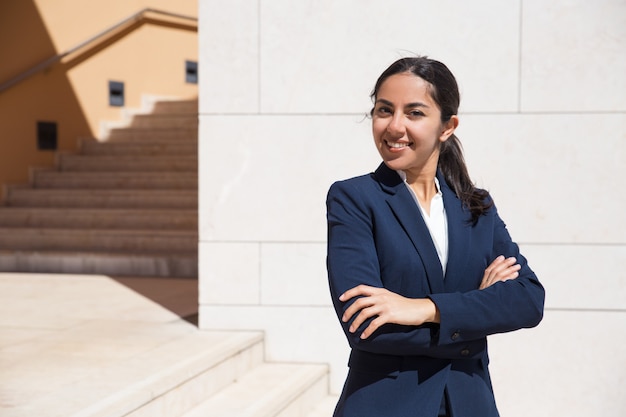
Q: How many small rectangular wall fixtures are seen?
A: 3